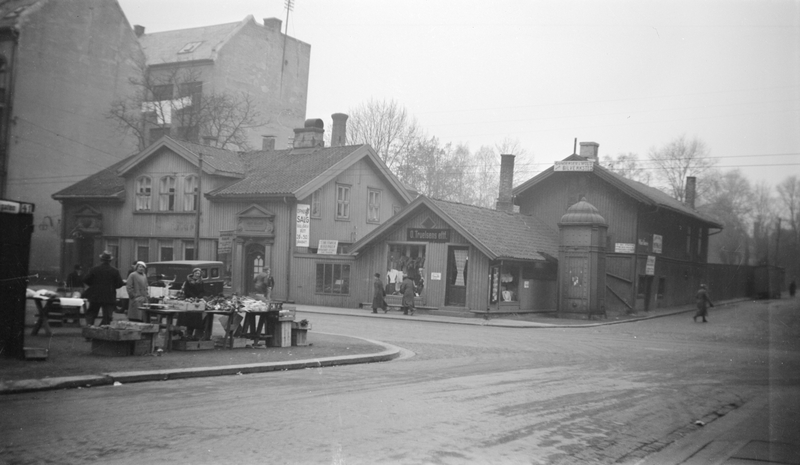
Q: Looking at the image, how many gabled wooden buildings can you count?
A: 3